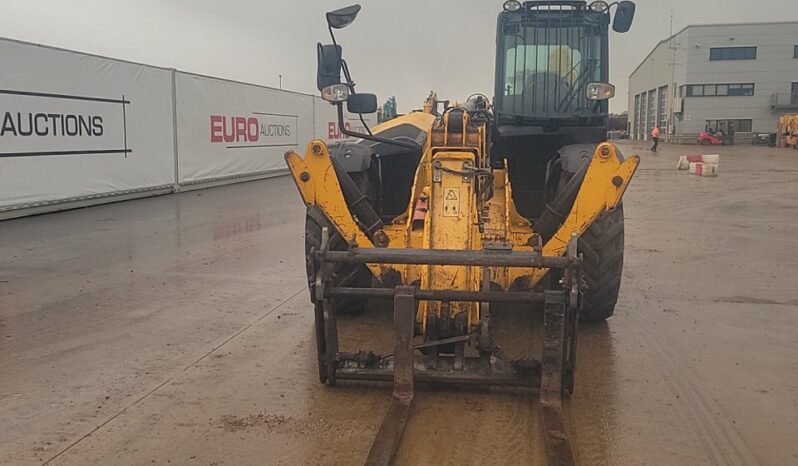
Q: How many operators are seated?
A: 0